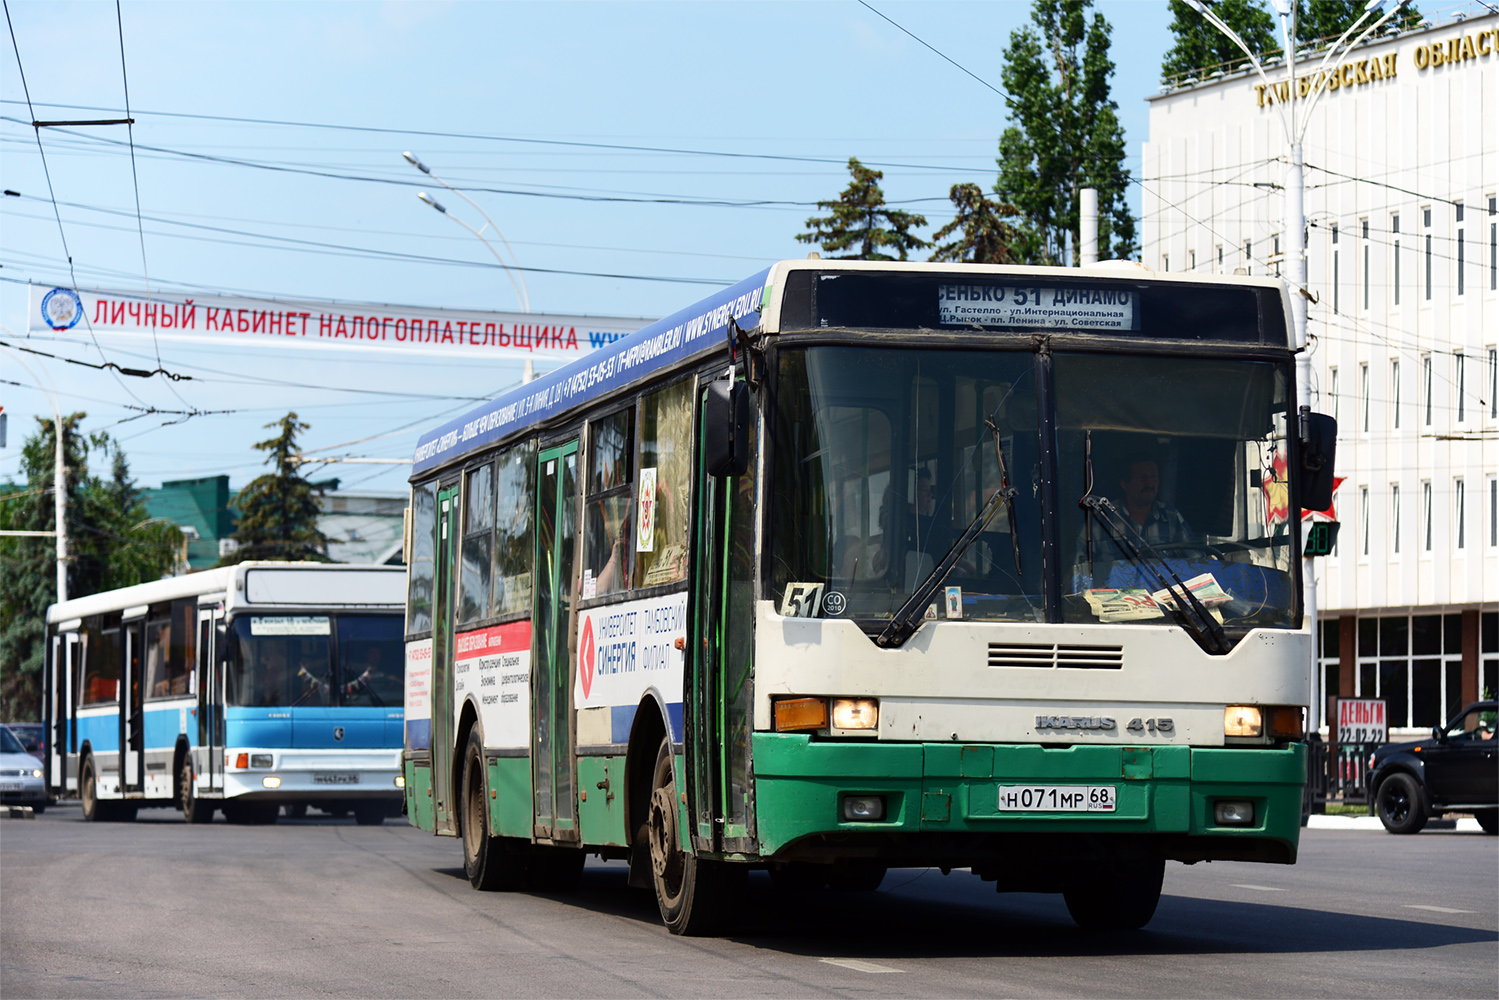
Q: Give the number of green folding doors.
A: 3